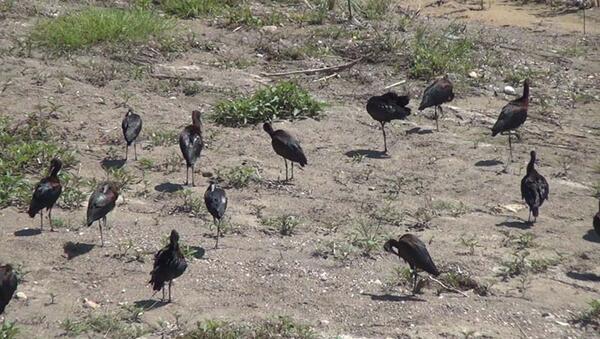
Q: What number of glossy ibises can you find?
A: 14